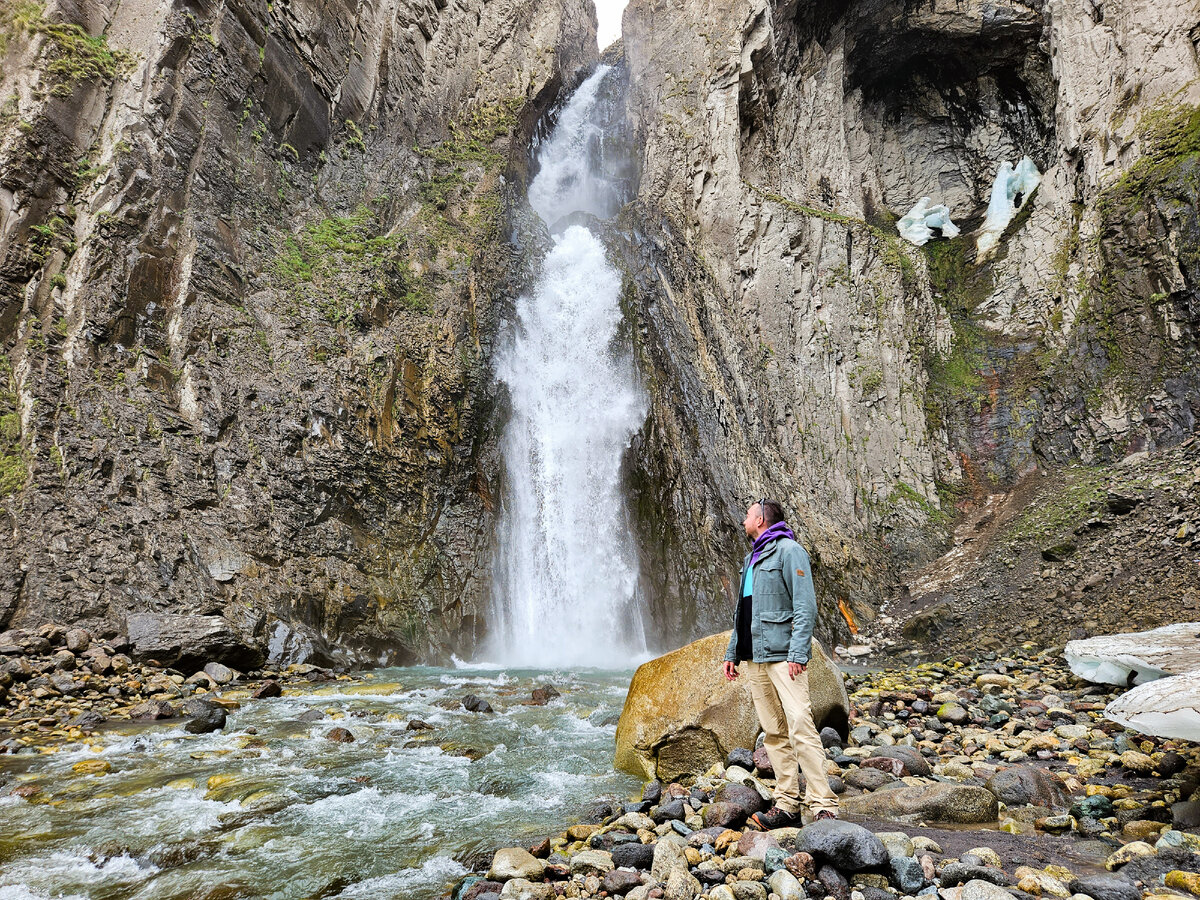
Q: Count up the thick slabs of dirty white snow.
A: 2